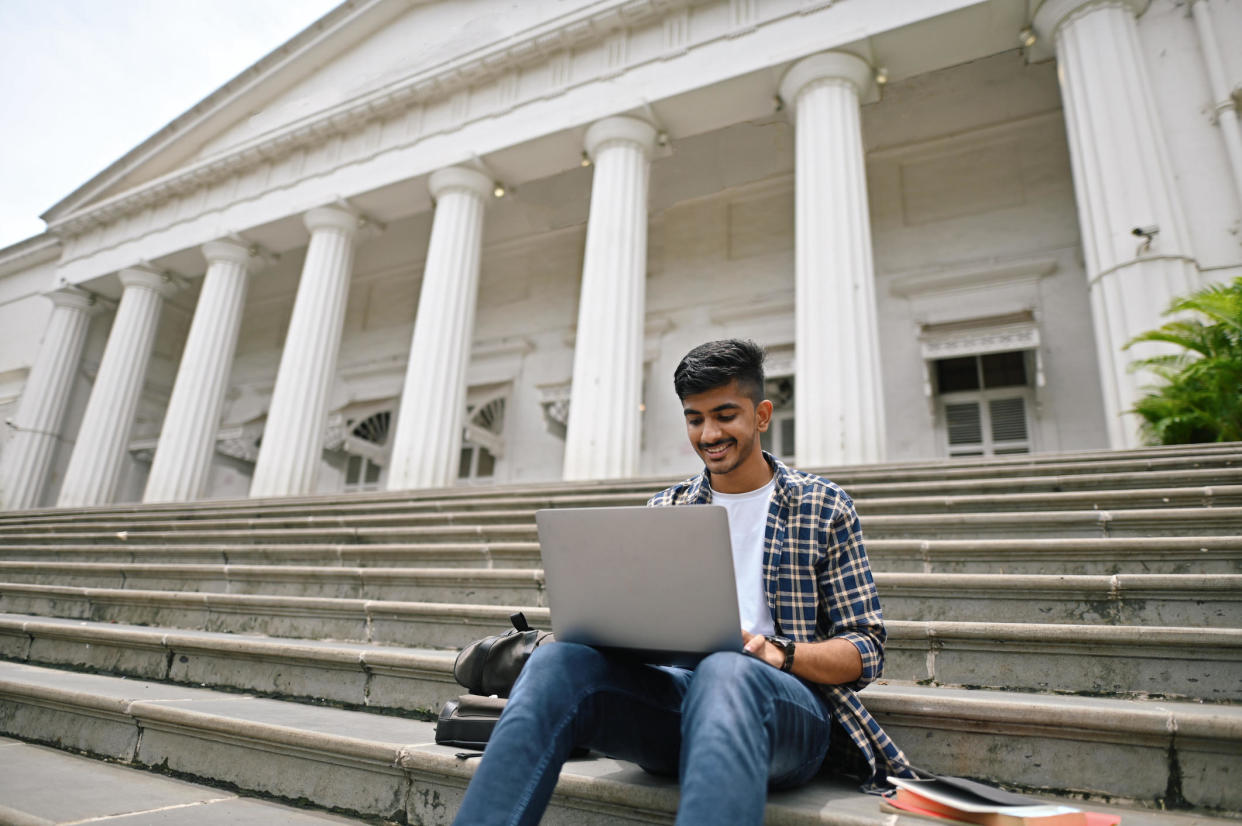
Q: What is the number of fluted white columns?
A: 8